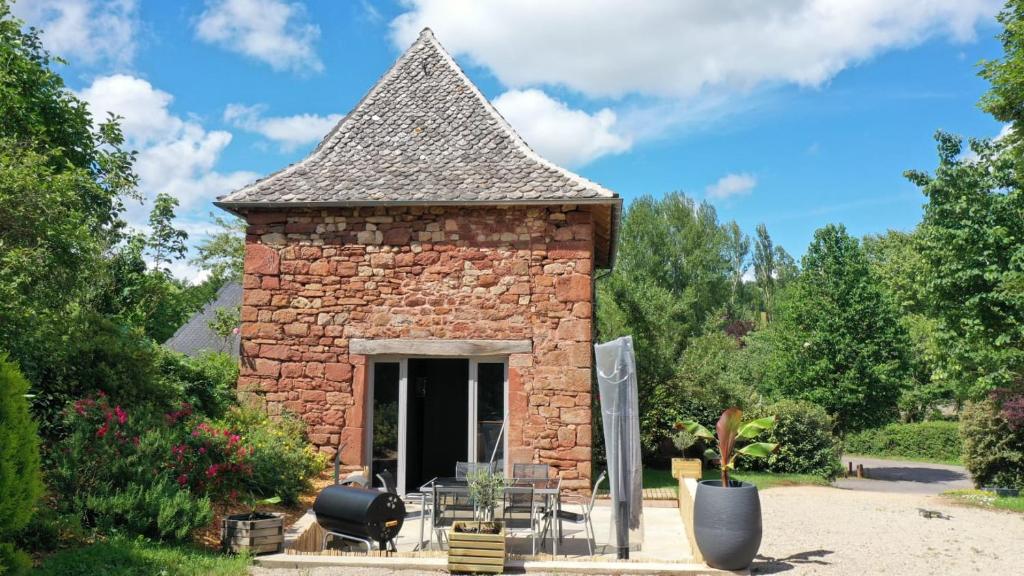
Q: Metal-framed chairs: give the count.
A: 6